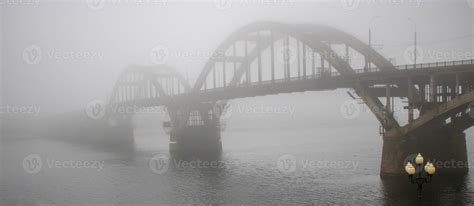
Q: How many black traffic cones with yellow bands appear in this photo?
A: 0